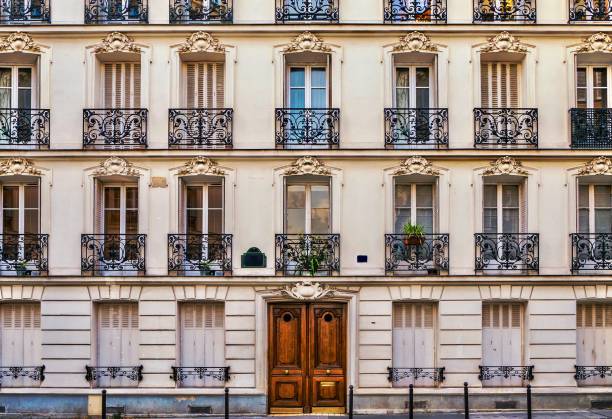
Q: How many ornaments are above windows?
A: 14